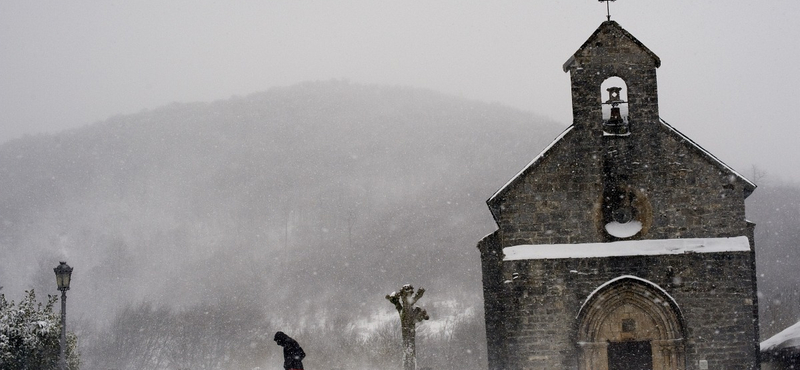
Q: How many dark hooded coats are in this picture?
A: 1